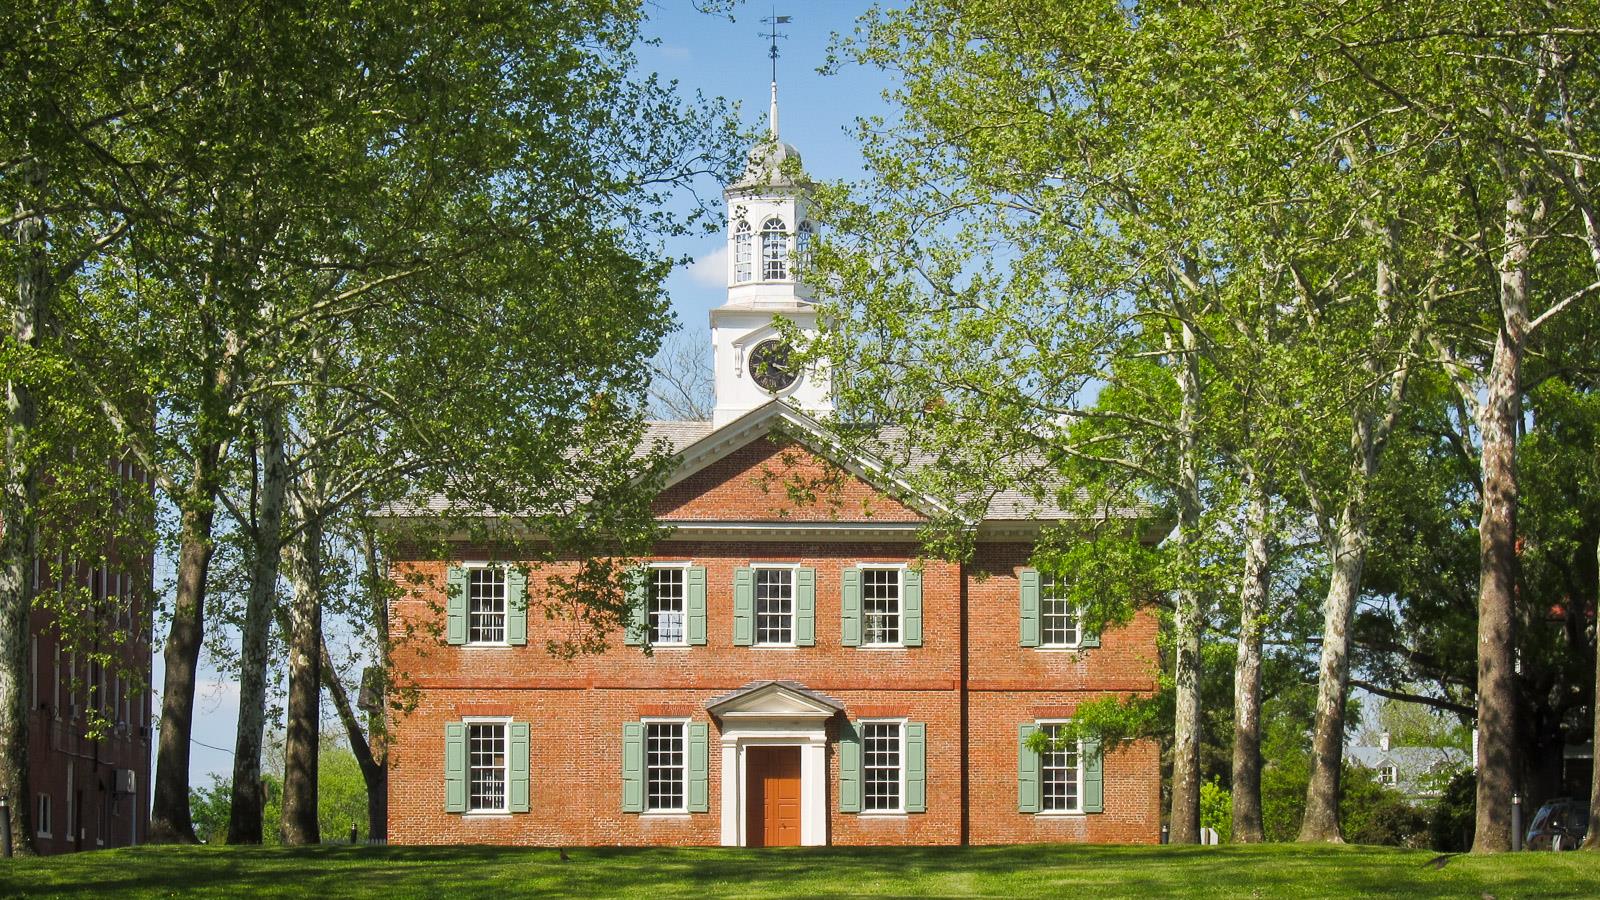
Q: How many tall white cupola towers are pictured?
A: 1